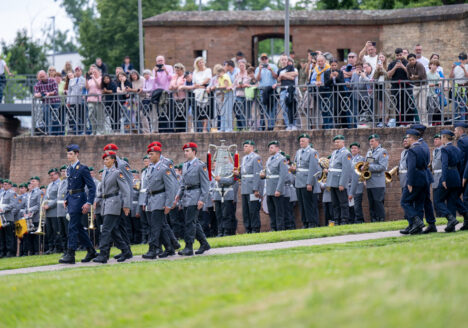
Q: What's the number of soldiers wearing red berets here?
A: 5